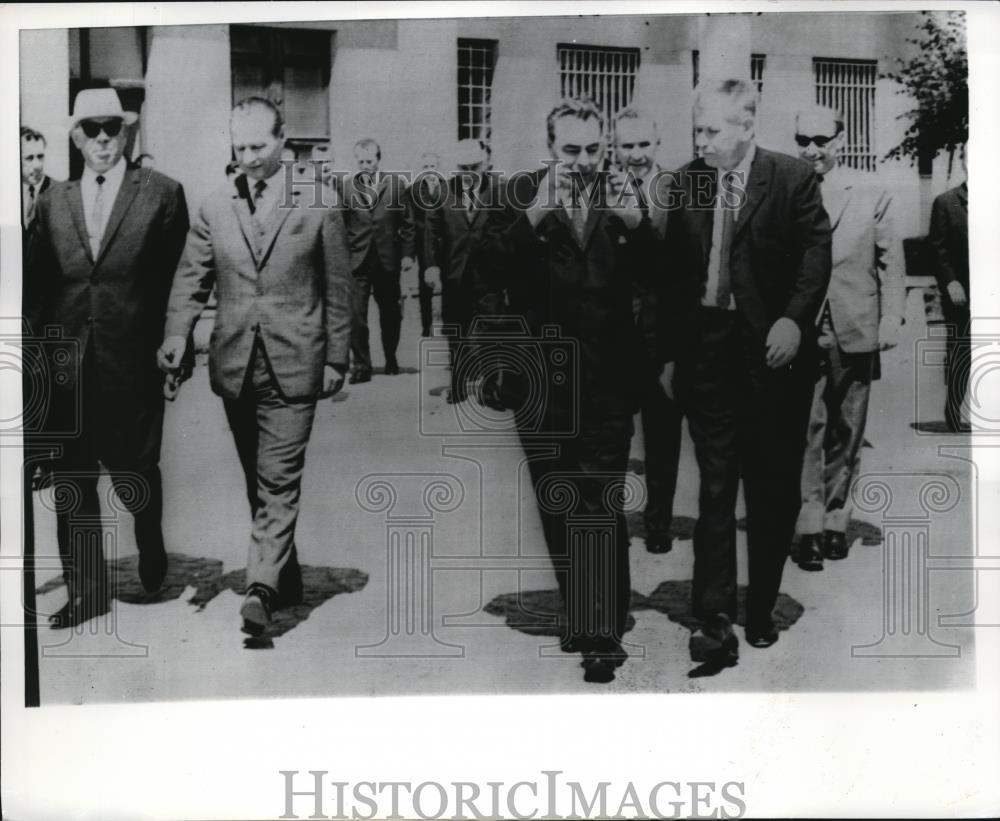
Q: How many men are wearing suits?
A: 11